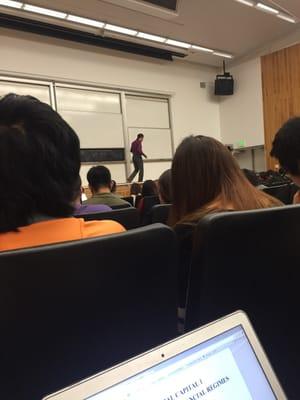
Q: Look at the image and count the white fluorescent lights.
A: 11